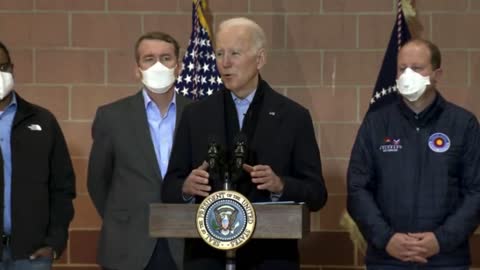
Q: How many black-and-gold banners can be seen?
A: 0